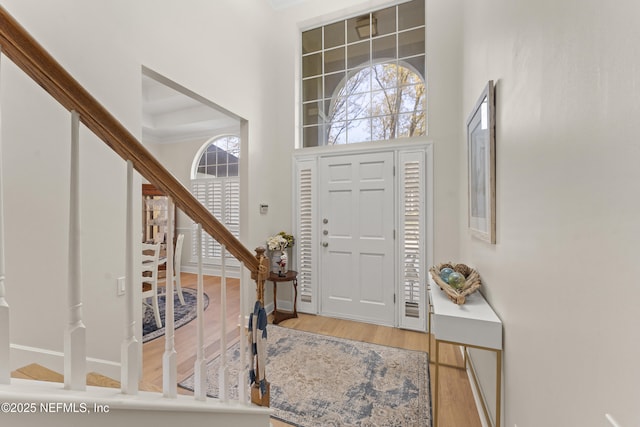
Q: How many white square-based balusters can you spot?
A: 7